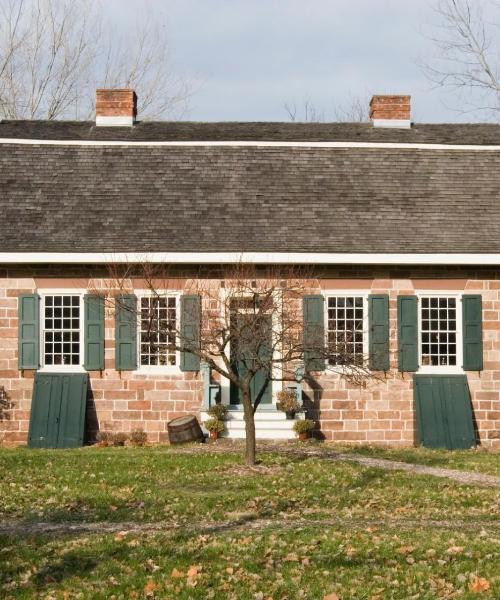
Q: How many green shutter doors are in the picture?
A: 8